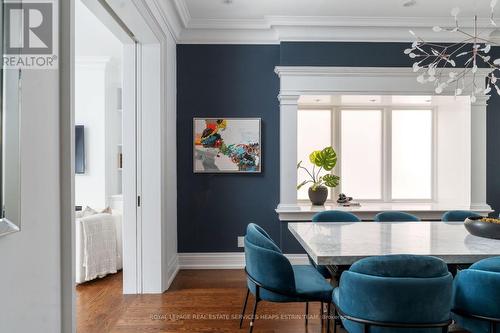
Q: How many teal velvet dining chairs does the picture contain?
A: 6